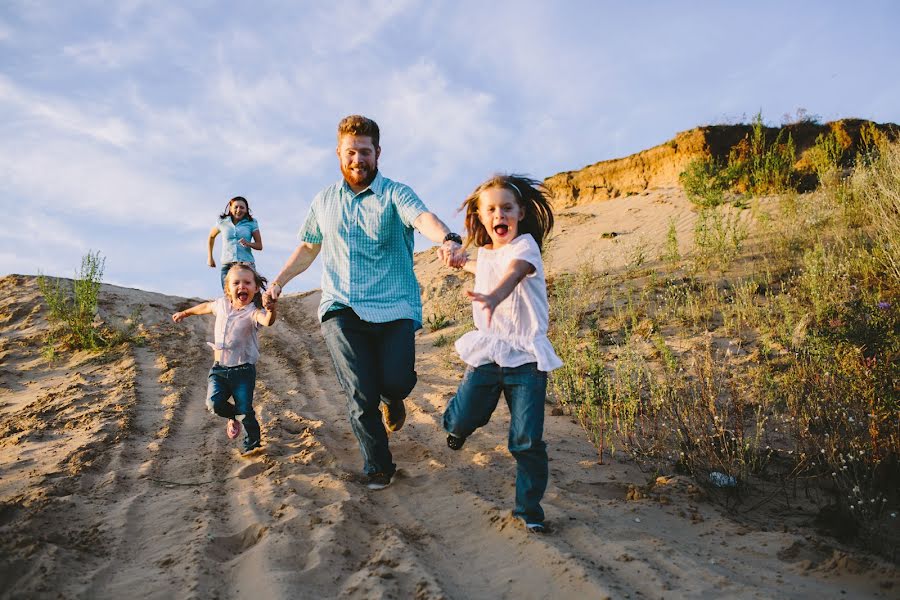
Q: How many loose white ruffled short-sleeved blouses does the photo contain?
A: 1